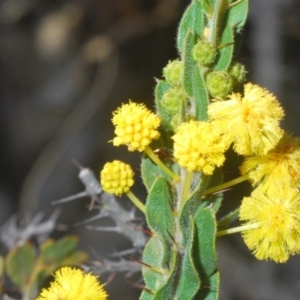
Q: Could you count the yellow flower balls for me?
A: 7